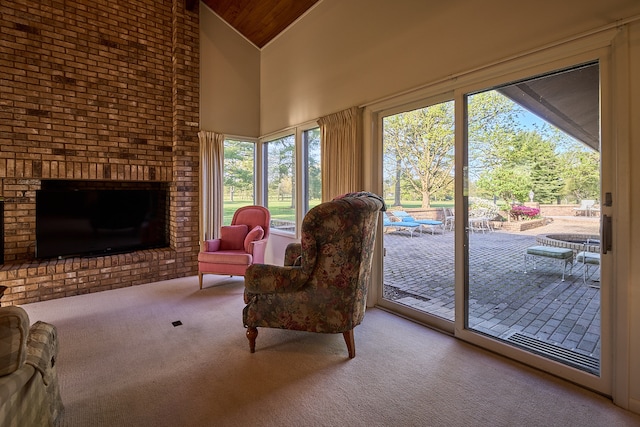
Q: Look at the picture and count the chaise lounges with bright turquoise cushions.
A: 2